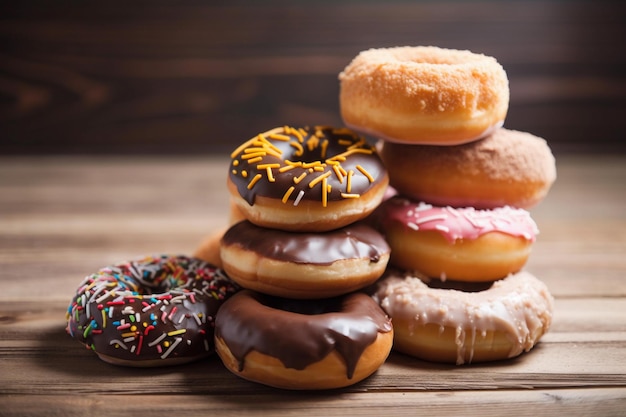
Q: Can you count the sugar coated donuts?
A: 2